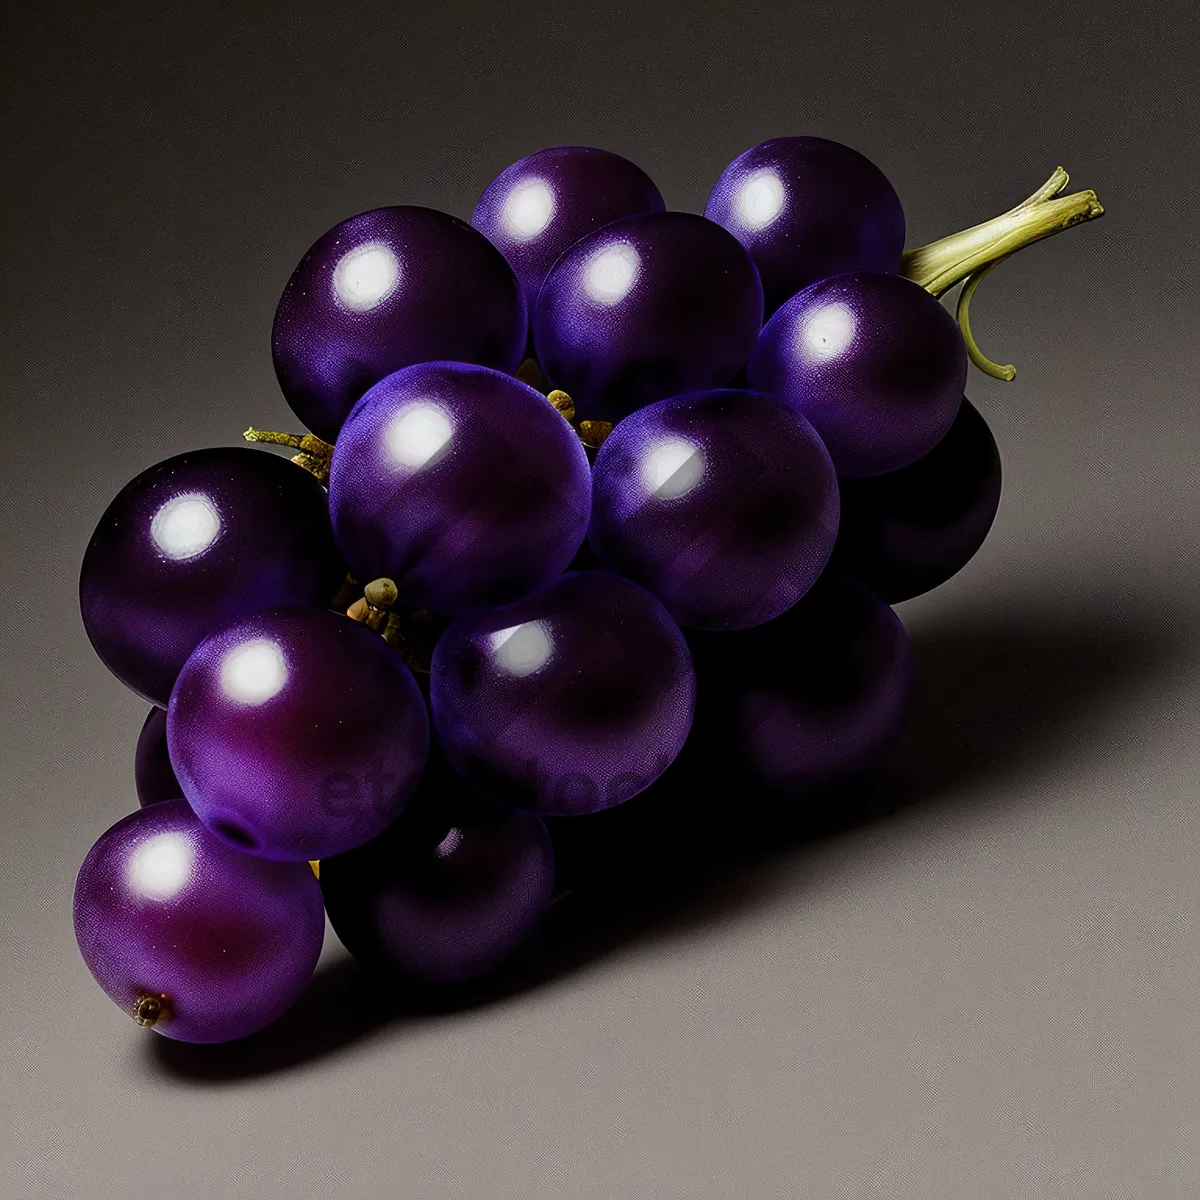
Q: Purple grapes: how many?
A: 15